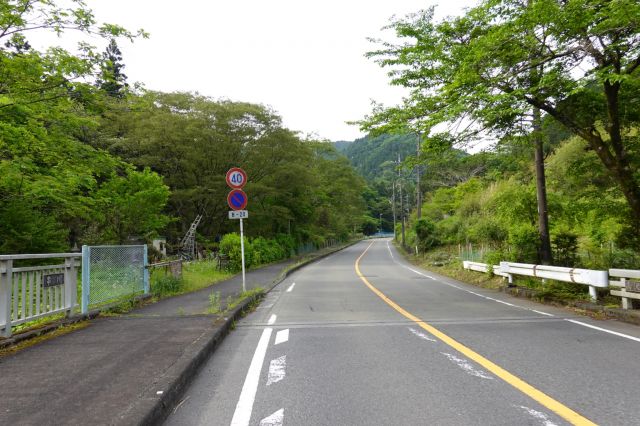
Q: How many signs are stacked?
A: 3